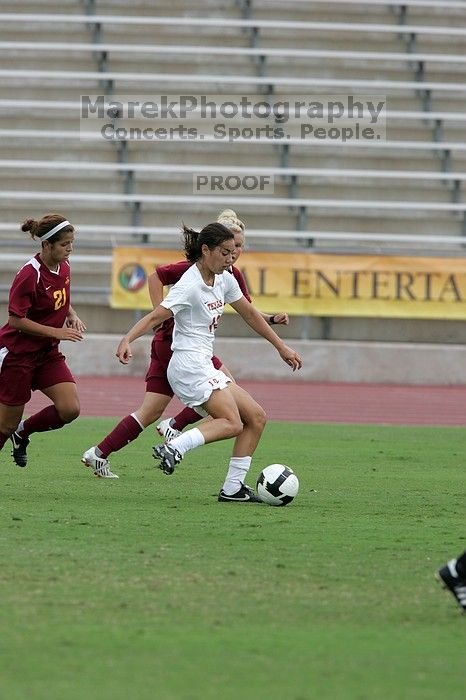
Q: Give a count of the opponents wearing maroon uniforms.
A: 2